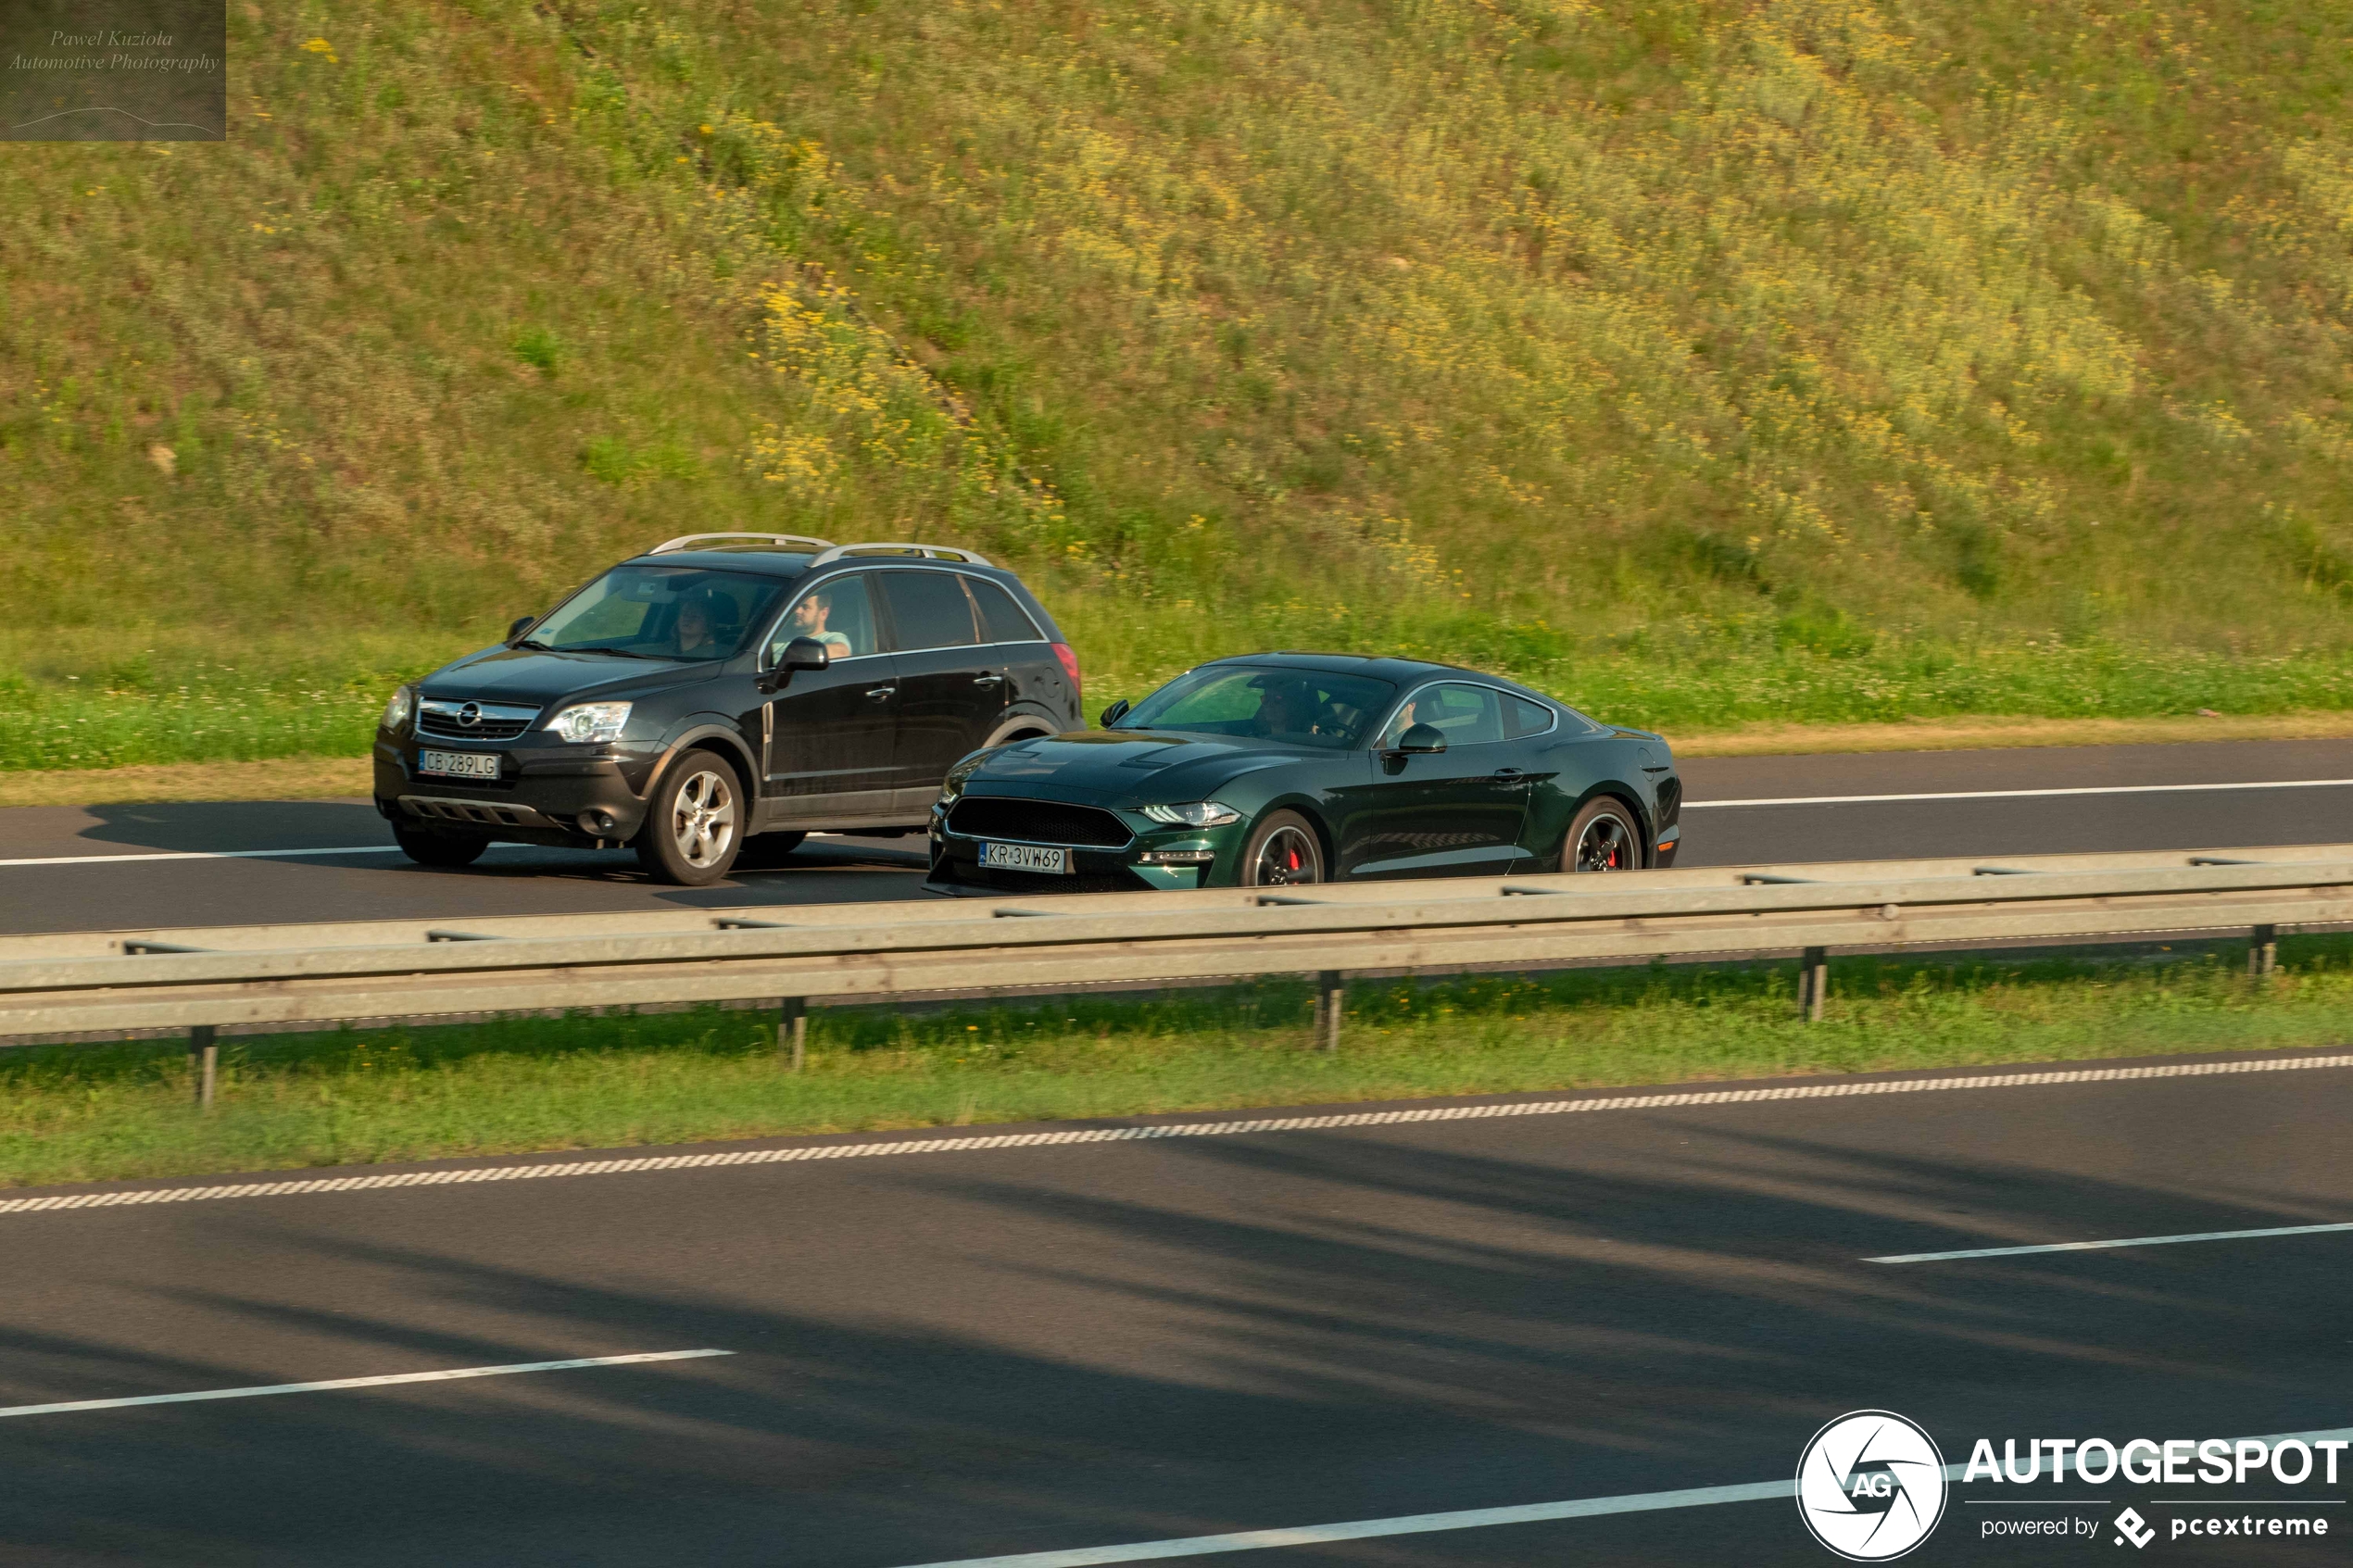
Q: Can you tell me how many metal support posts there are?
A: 5